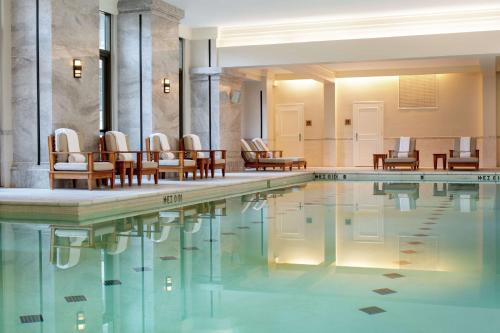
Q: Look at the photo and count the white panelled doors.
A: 2